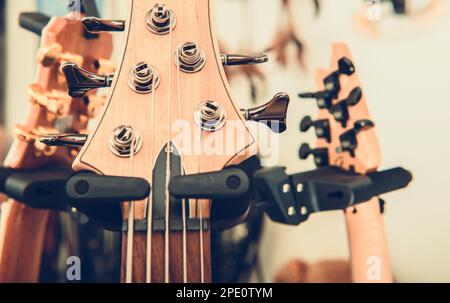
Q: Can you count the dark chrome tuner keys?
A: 5